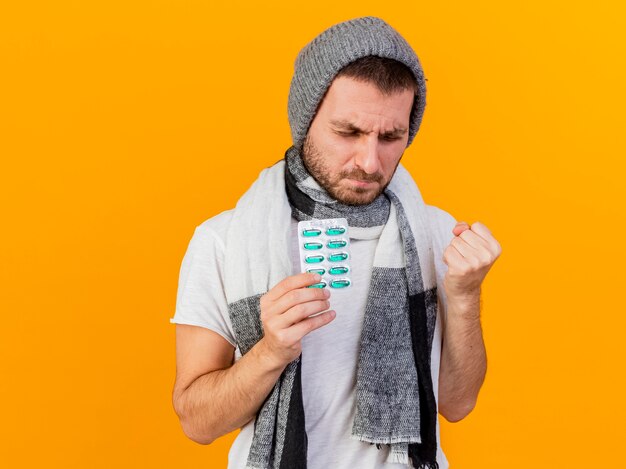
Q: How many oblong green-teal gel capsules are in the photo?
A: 10